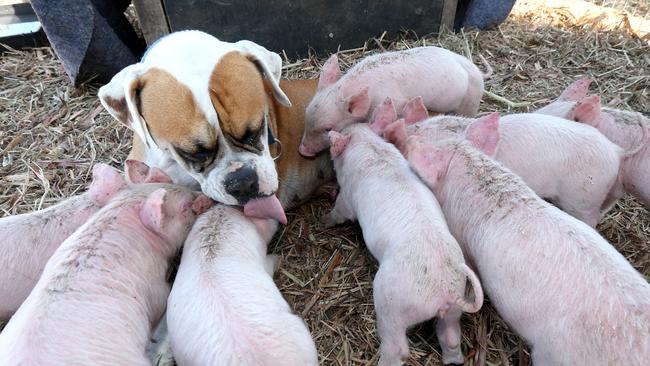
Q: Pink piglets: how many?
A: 8